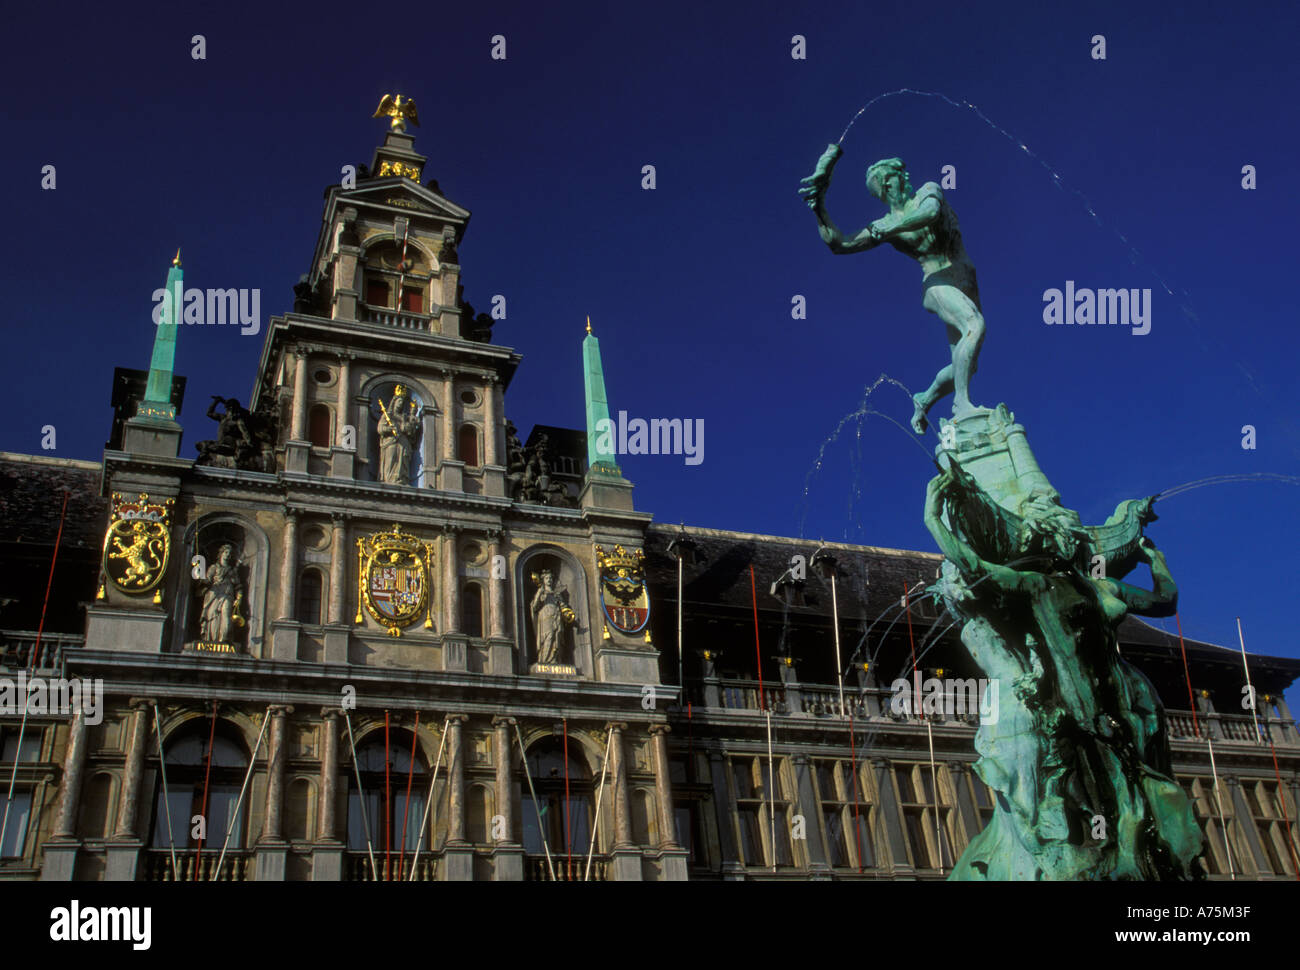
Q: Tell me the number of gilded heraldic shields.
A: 3